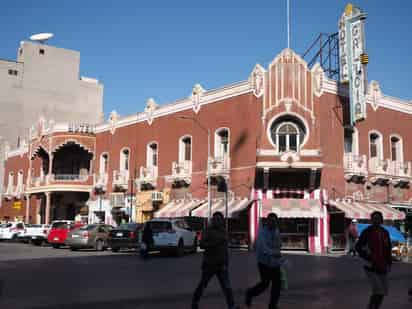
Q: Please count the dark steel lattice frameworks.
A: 1